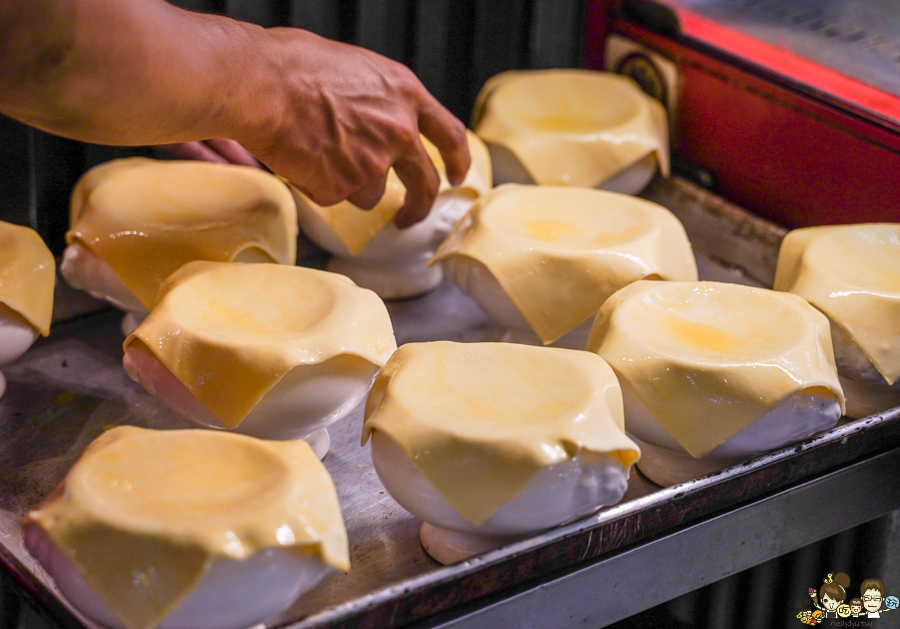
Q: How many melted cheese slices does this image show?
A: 10